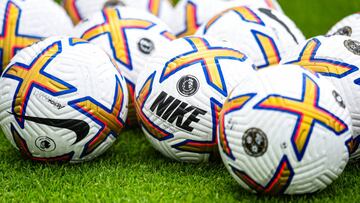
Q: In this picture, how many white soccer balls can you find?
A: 10